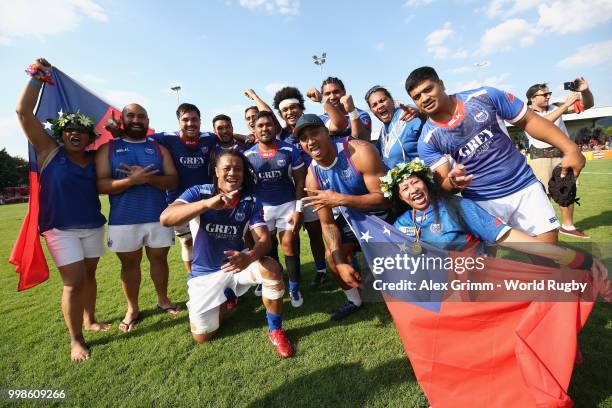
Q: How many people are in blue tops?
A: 13